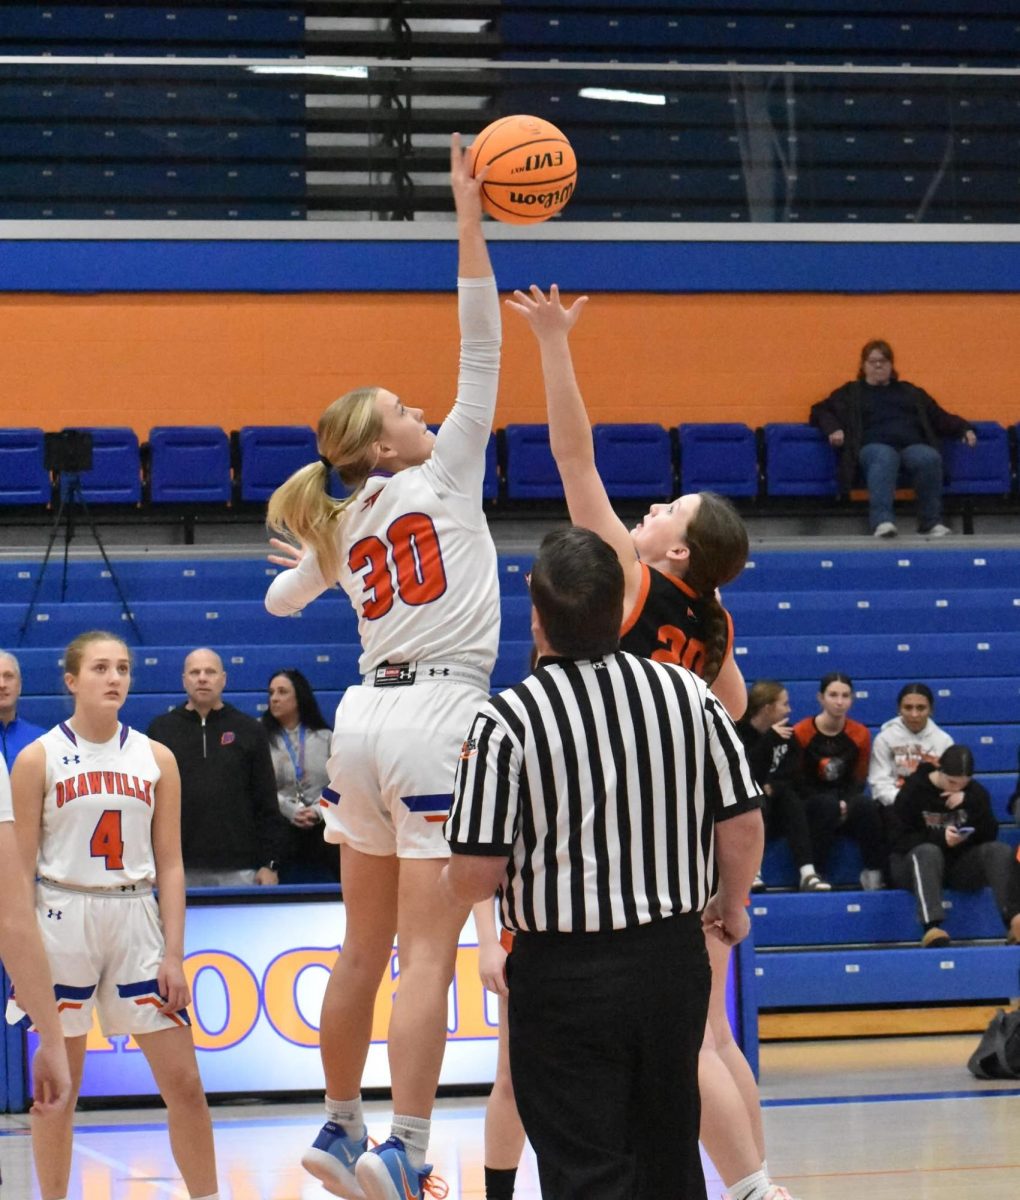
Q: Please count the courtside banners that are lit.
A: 1